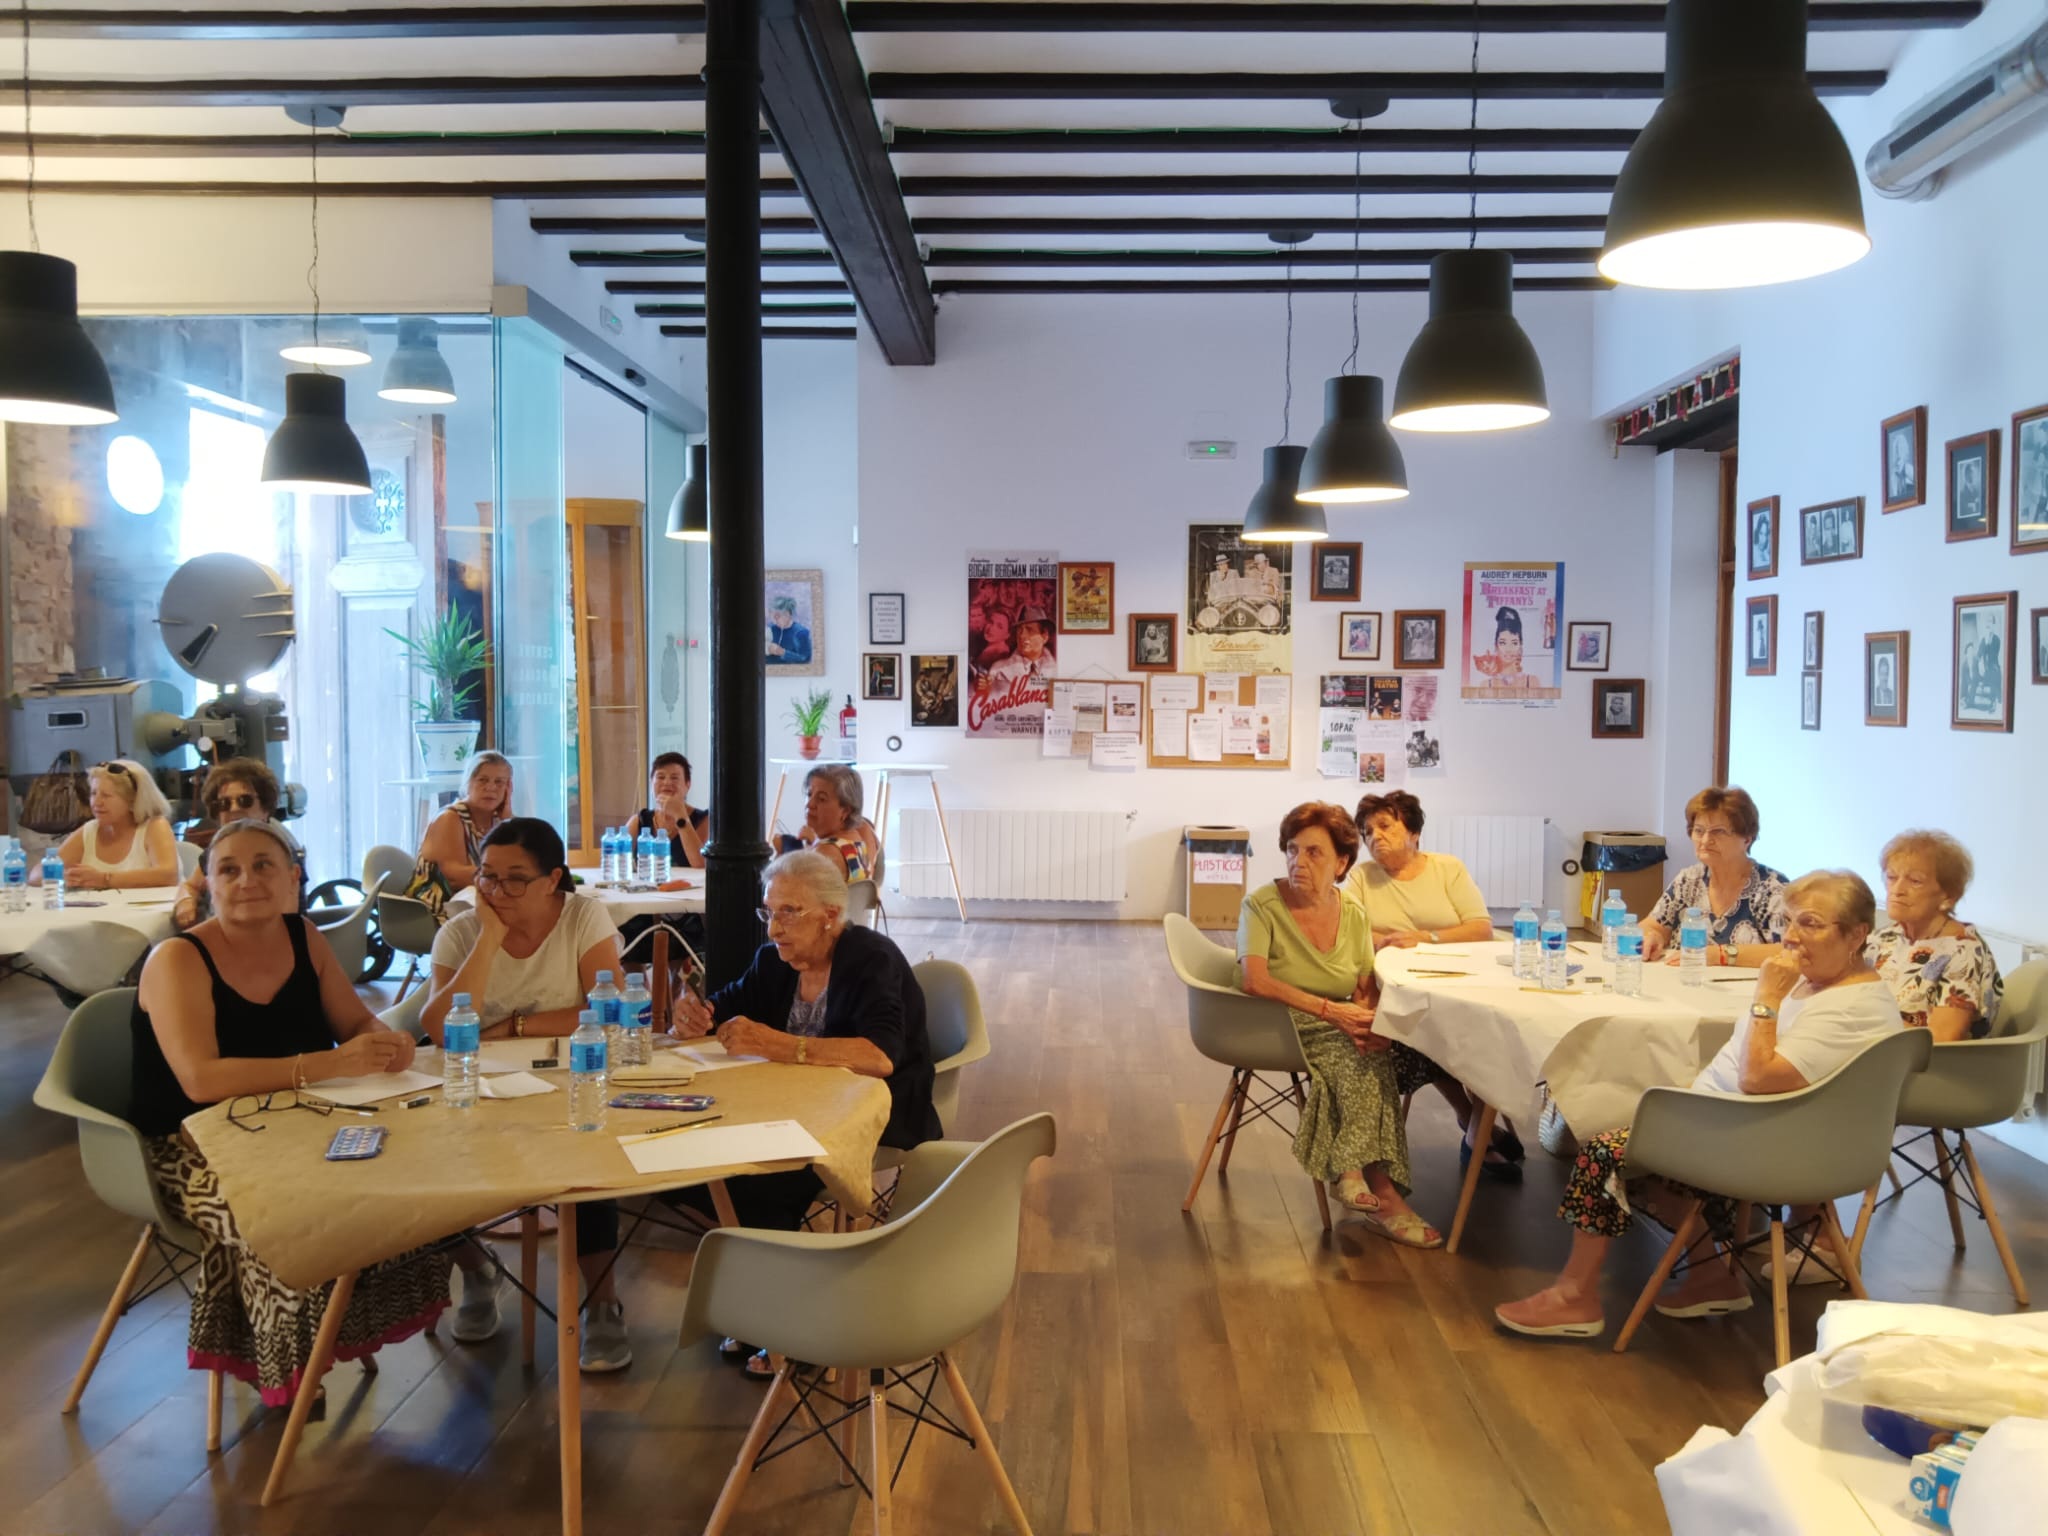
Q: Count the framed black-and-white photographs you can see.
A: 15